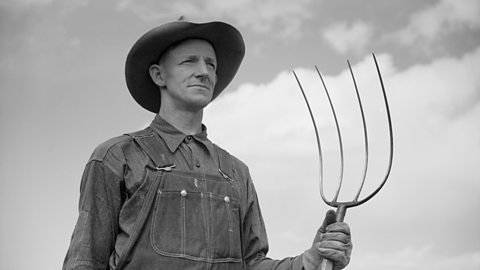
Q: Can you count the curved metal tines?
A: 4